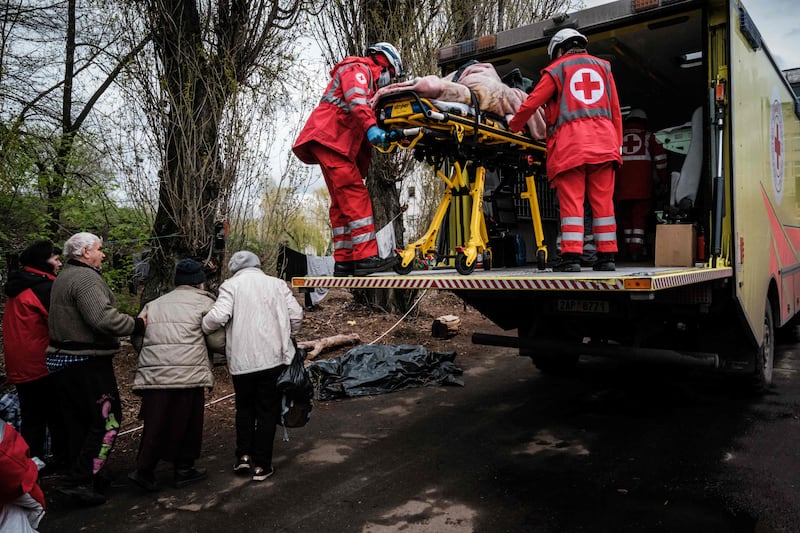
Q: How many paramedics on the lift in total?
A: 2